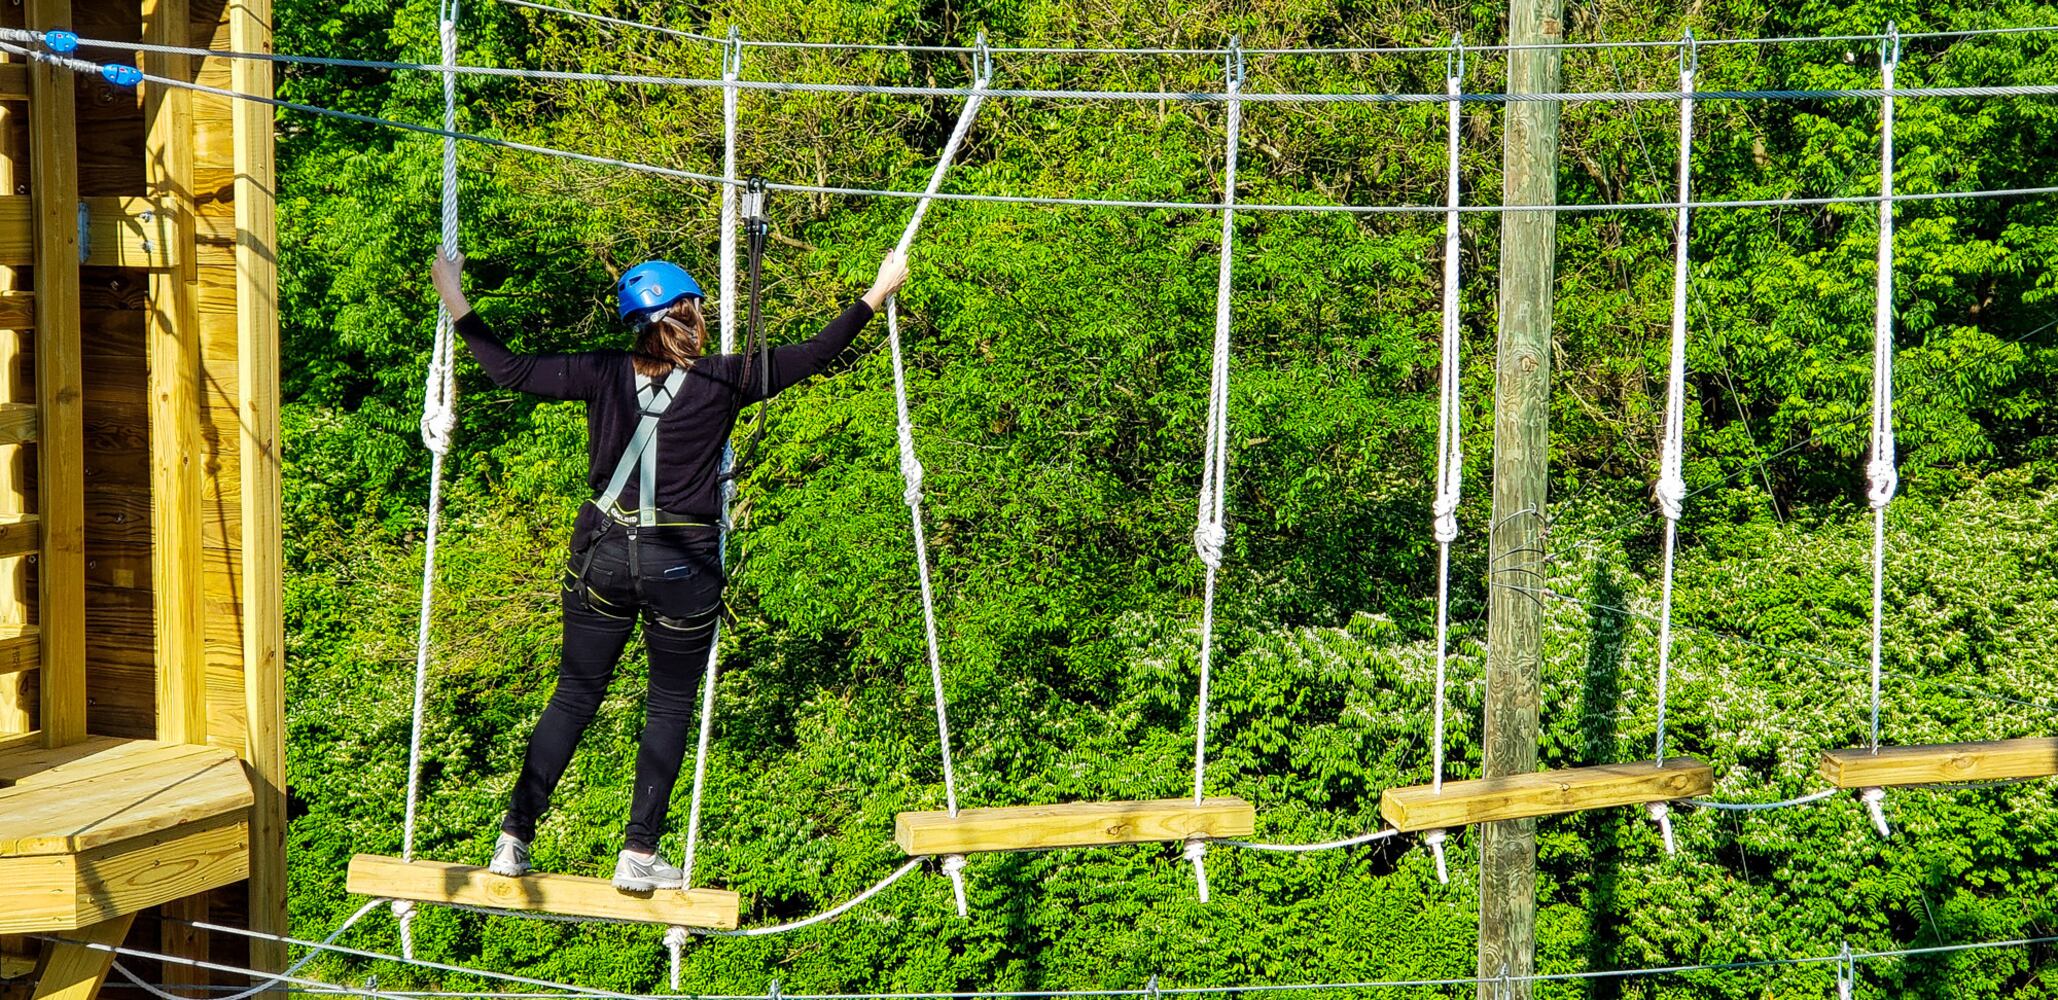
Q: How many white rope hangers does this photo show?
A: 7